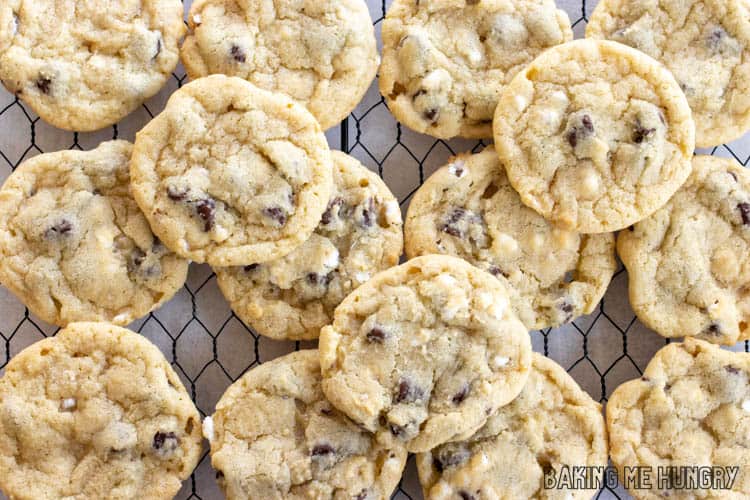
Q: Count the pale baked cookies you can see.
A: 15